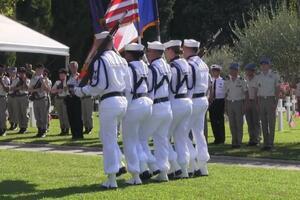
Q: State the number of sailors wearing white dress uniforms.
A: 5